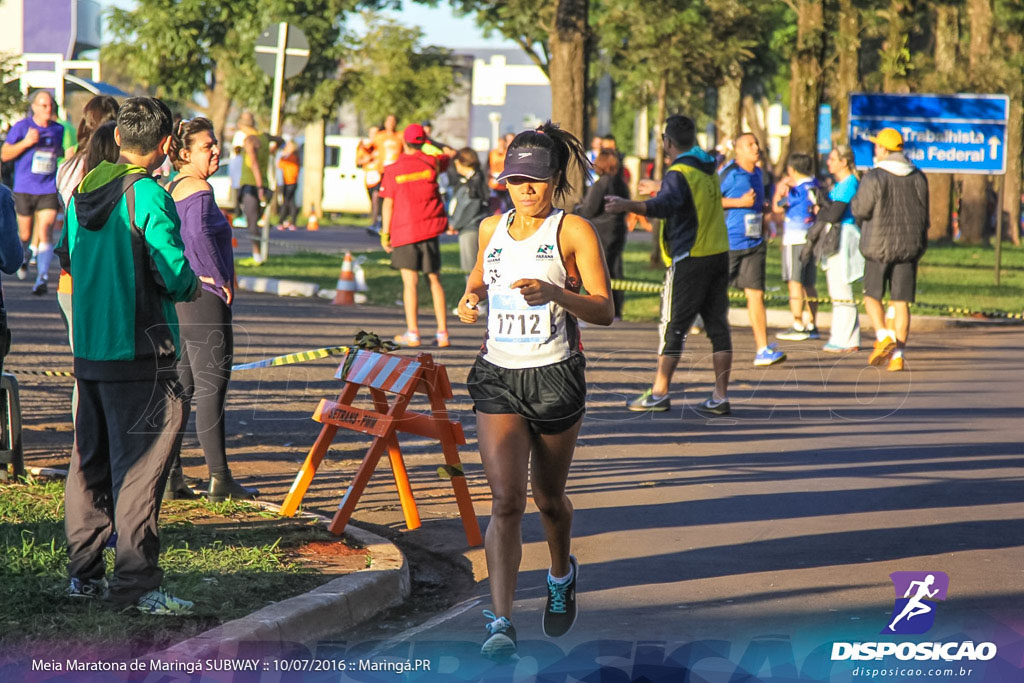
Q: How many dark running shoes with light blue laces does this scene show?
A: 2